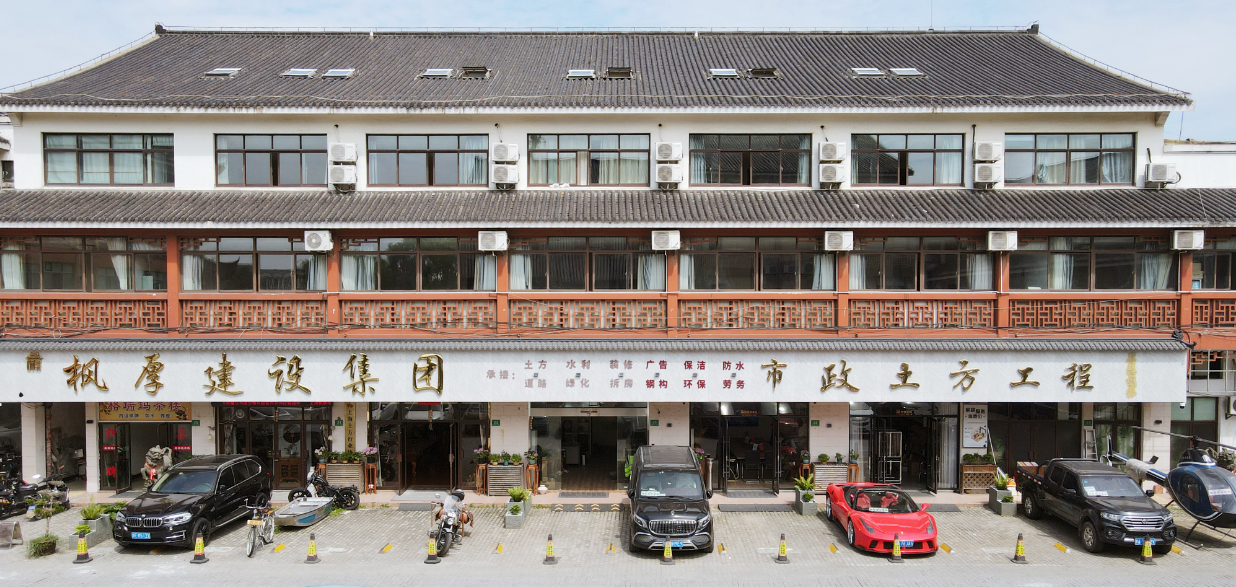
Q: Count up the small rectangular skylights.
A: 11